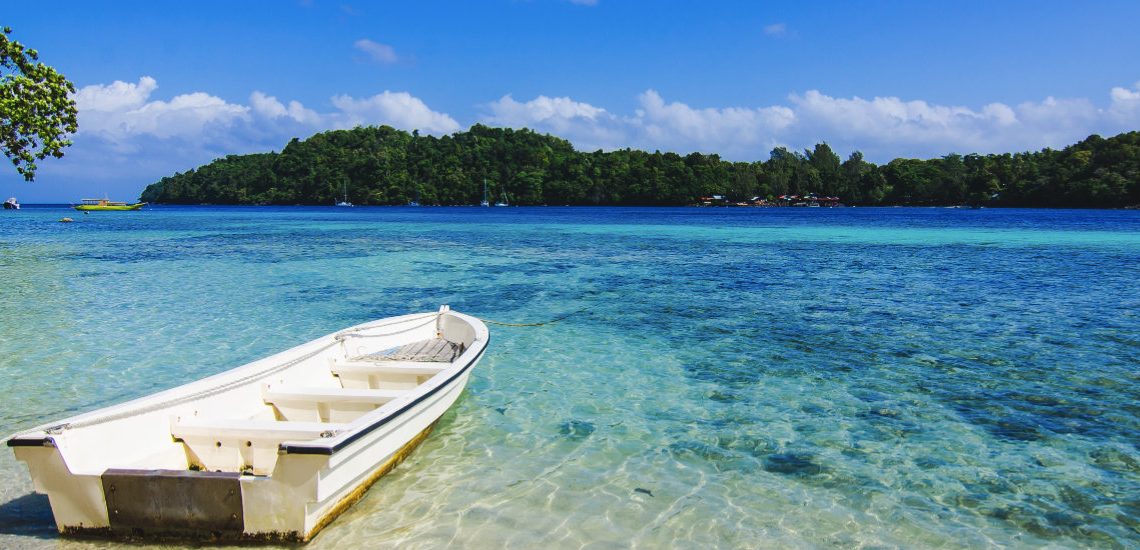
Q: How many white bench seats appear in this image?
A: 3